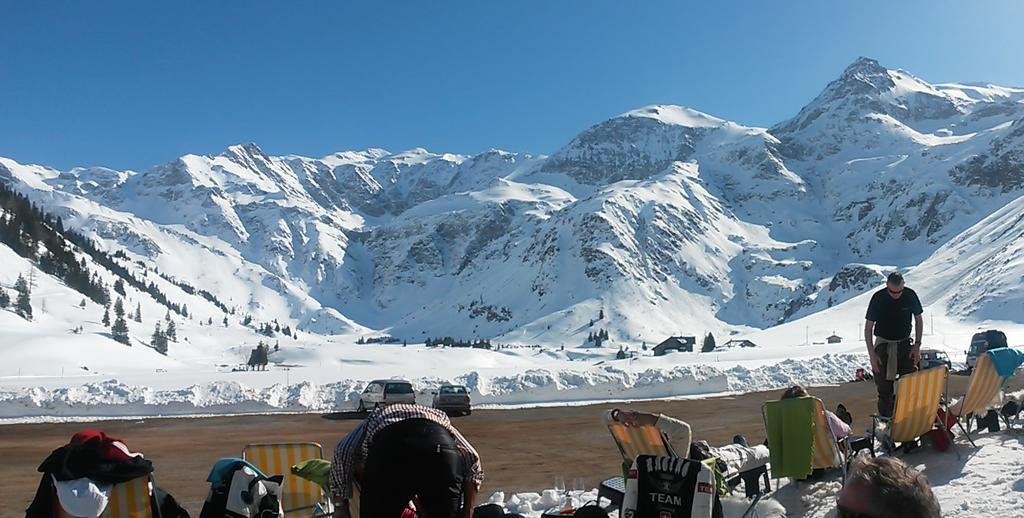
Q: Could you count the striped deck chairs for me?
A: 6